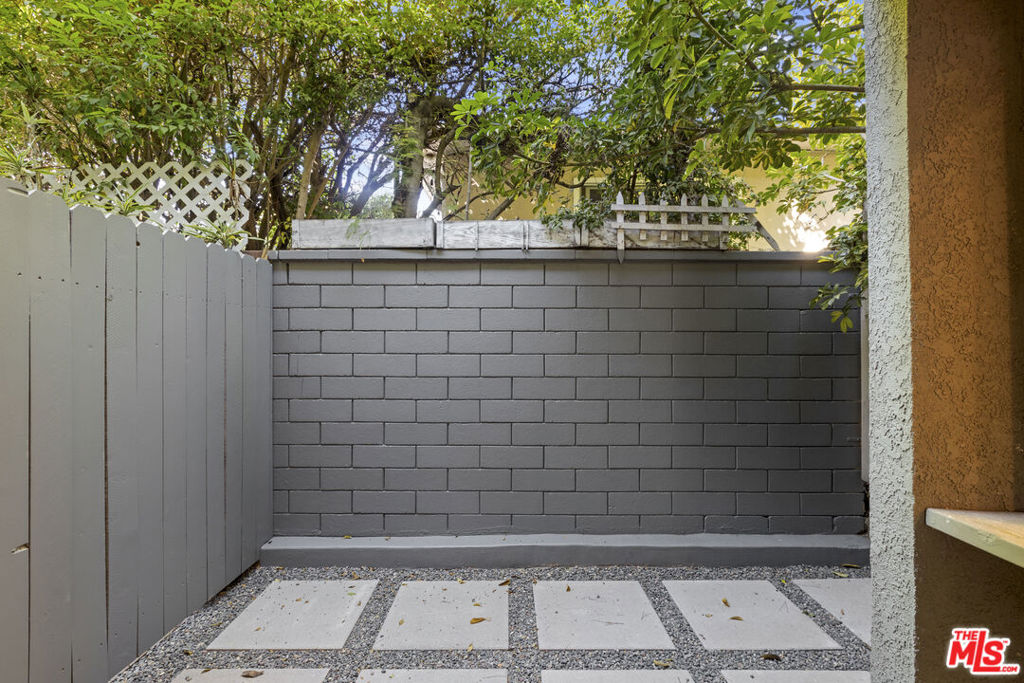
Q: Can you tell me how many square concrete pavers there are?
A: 9